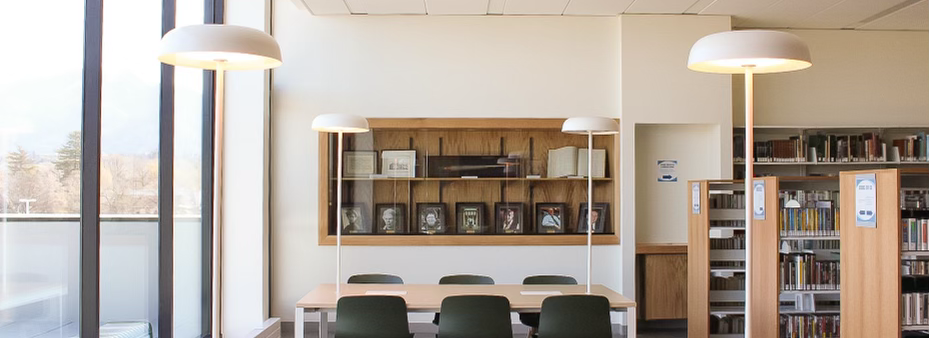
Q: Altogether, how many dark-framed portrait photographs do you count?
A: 7